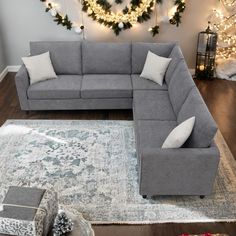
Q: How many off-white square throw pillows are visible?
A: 3